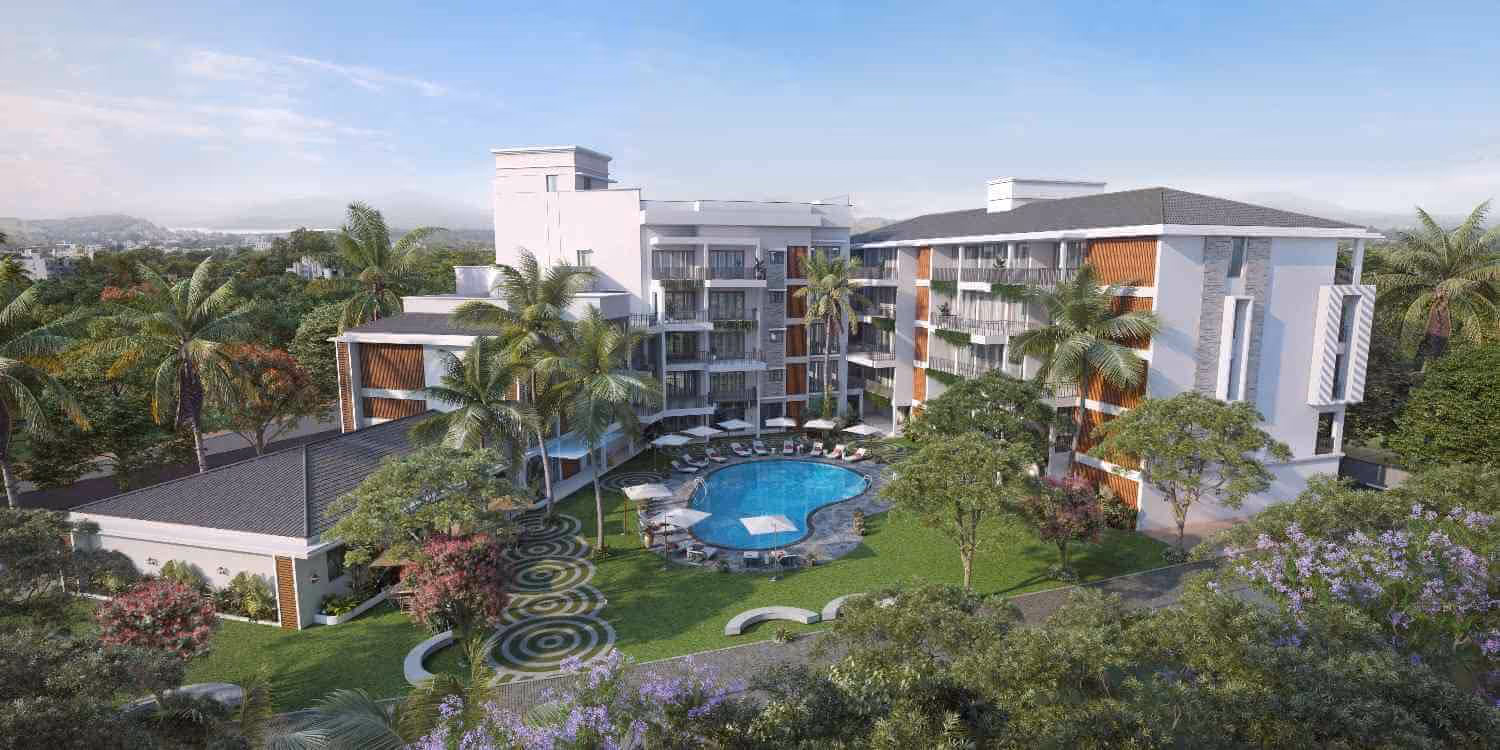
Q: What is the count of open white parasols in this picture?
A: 9